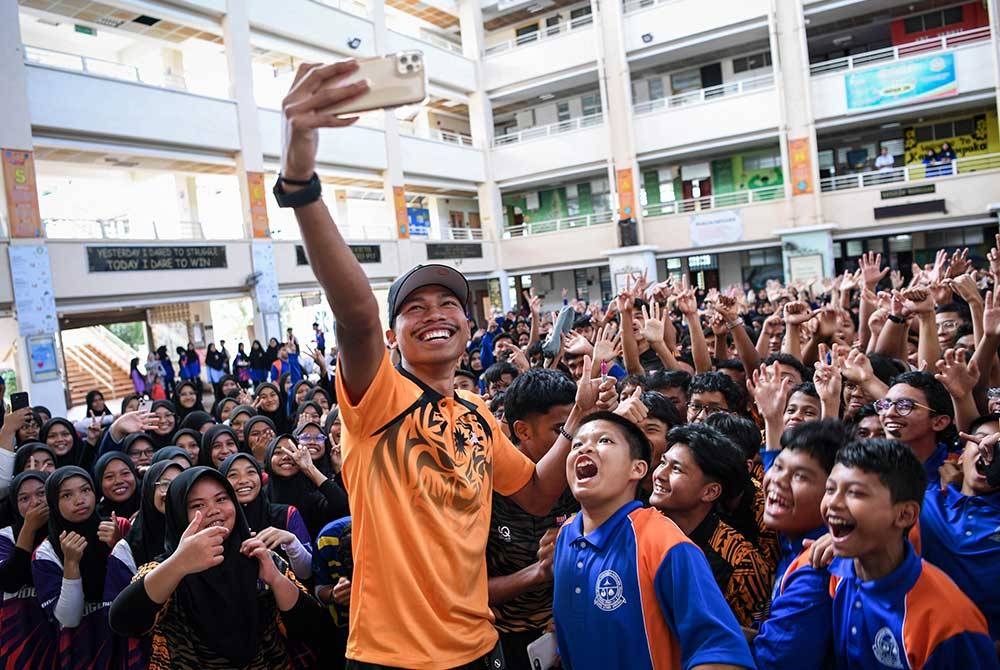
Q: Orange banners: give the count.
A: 5